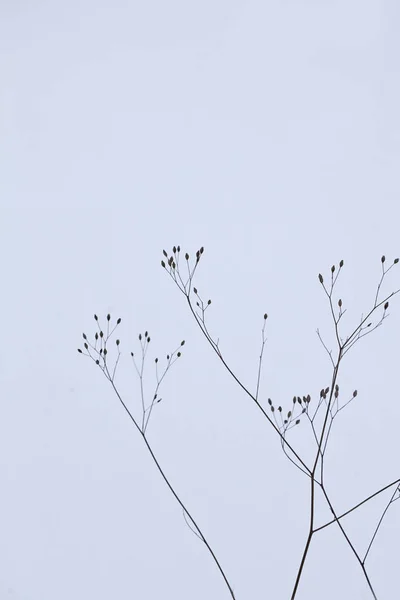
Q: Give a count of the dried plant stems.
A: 3